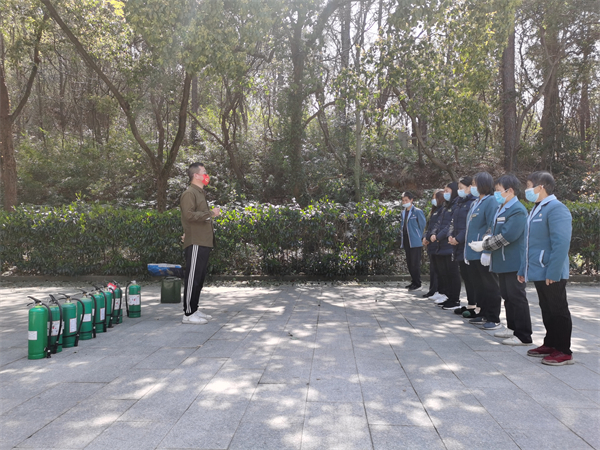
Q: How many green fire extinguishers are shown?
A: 8